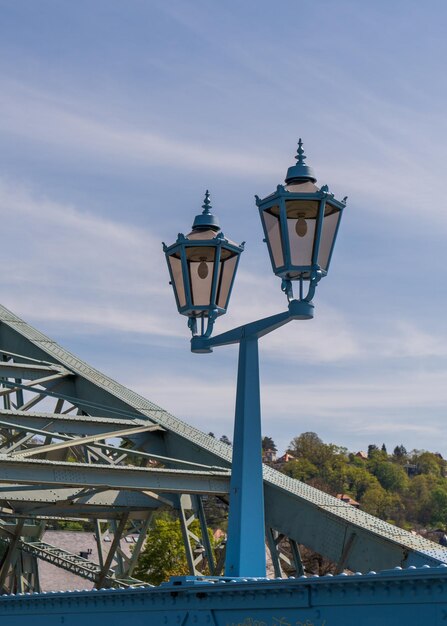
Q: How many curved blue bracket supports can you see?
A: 4